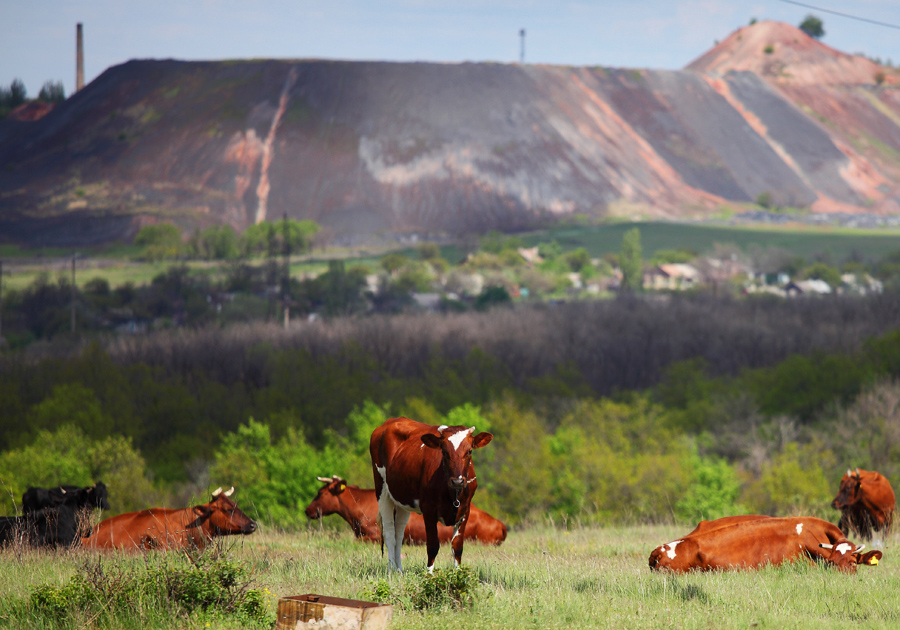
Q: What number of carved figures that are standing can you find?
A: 0